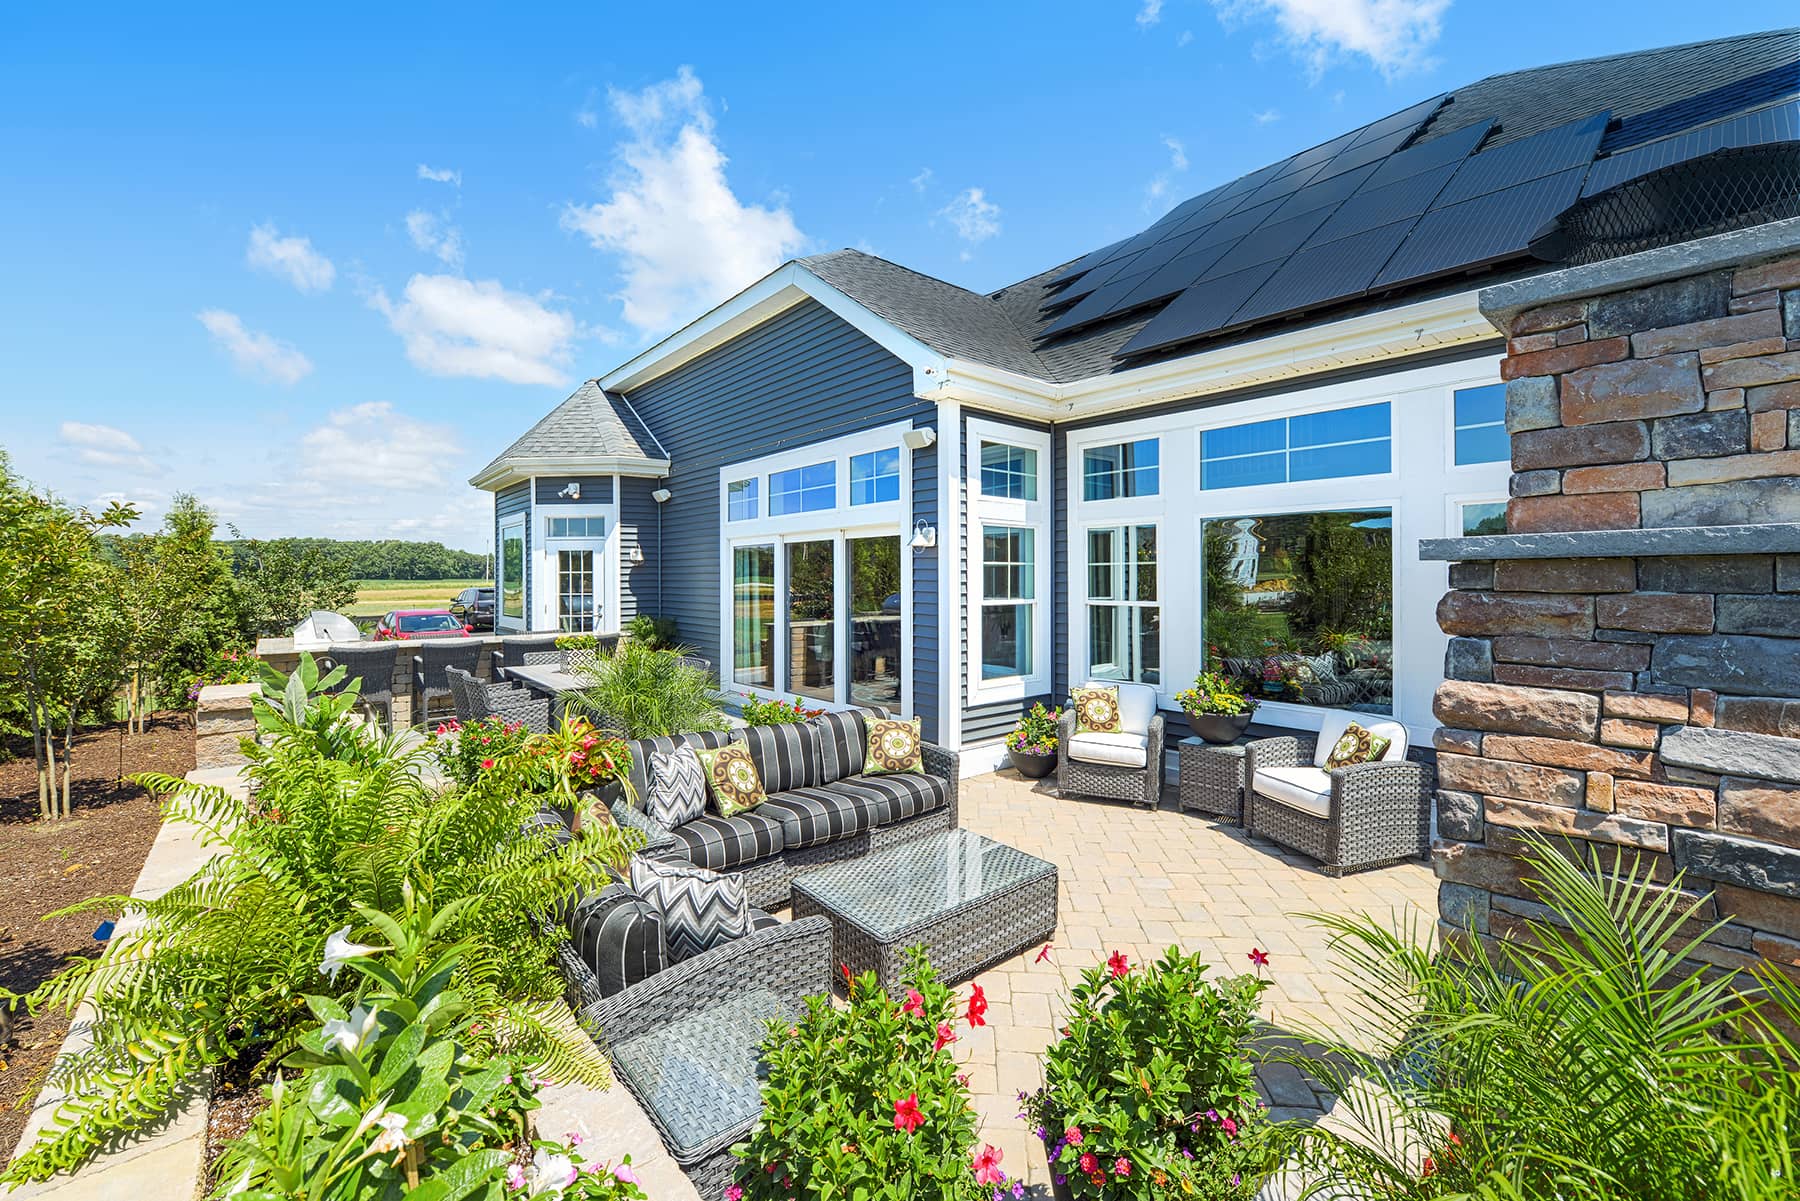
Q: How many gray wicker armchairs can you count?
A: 2